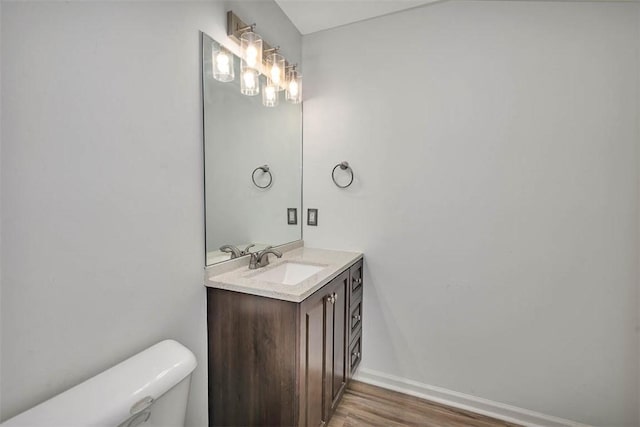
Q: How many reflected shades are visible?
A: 3